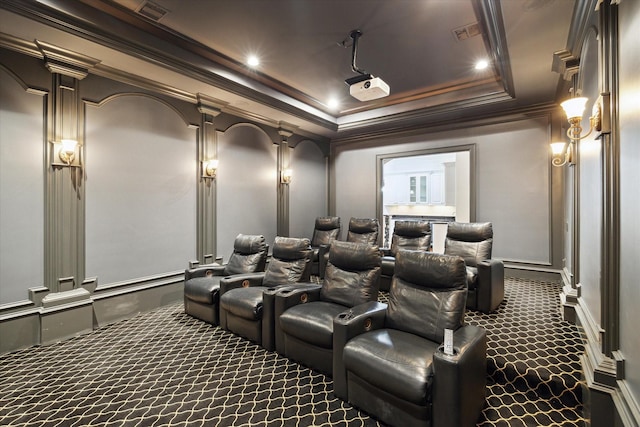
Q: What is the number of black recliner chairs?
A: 8